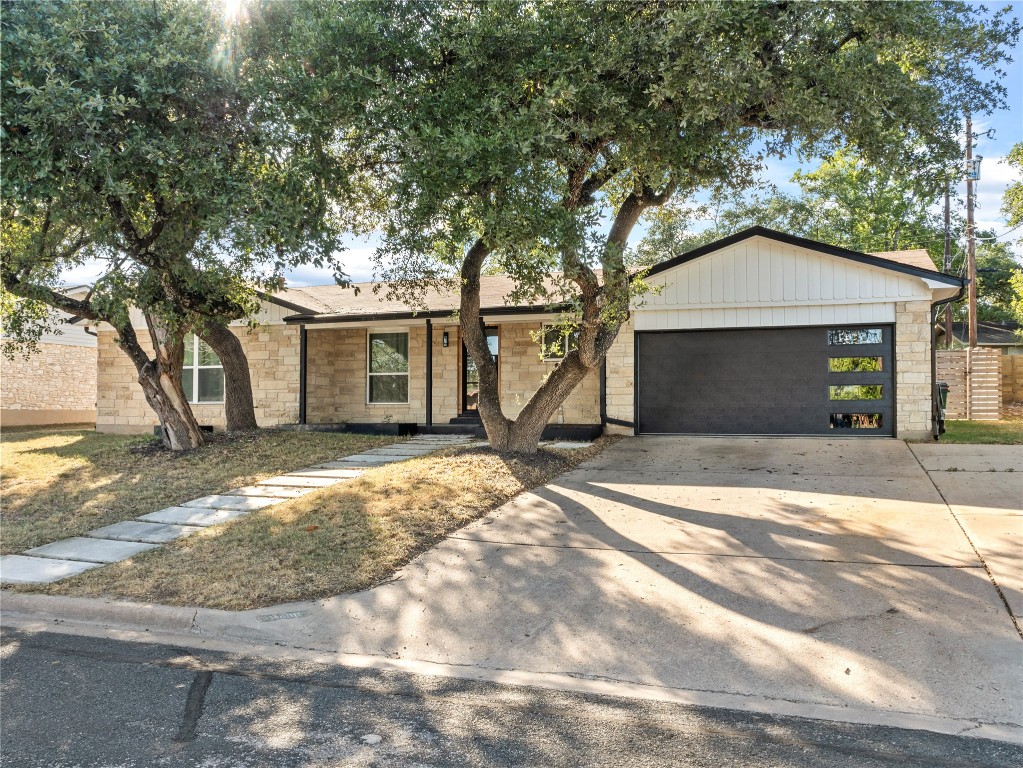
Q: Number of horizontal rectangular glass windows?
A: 4